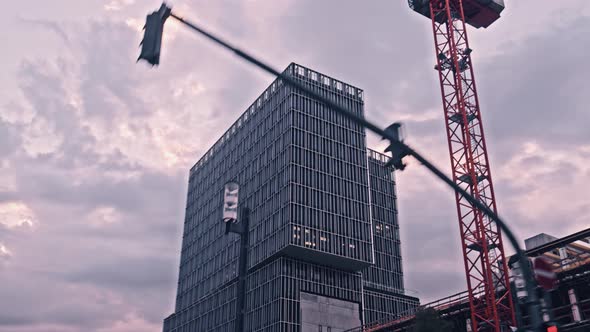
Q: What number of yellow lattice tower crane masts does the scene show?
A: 0